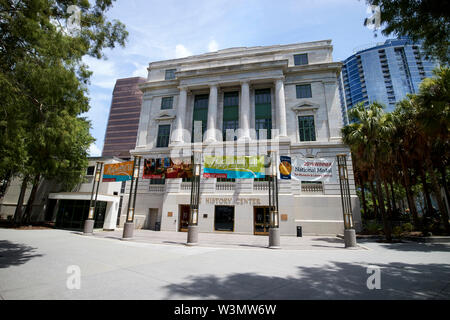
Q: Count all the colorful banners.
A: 4